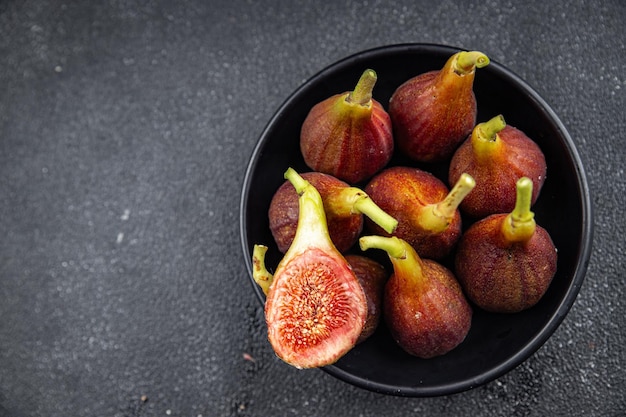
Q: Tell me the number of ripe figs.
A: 9